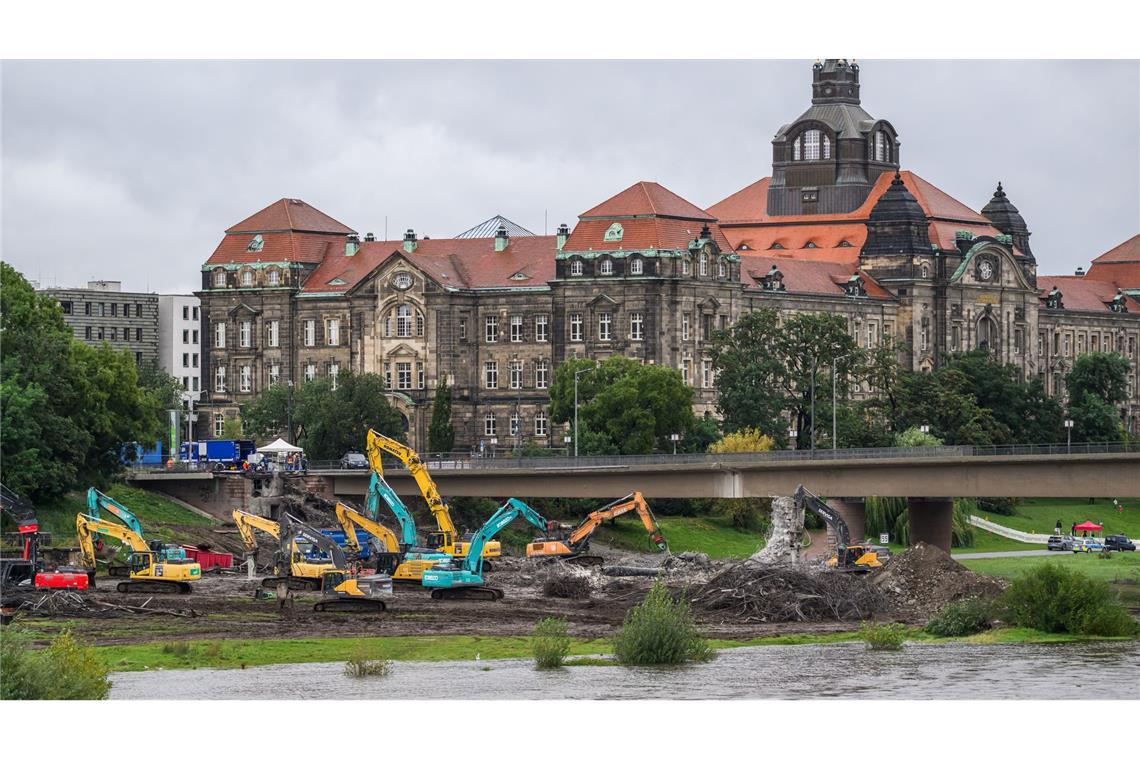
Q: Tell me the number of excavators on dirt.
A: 11